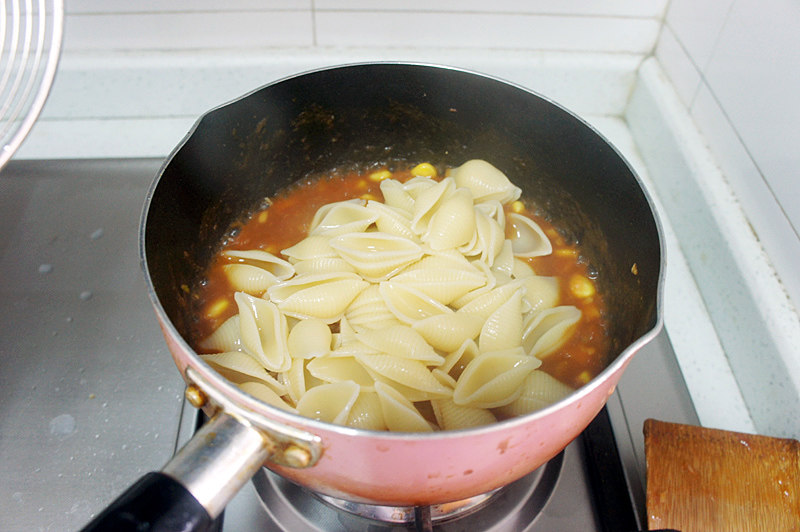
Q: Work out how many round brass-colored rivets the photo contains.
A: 2